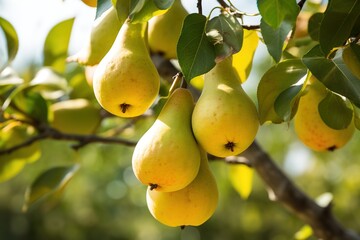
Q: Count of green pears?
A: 0